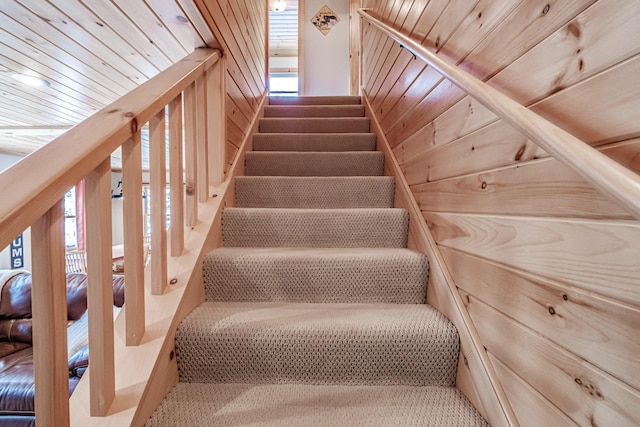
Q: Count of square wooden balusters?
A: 7